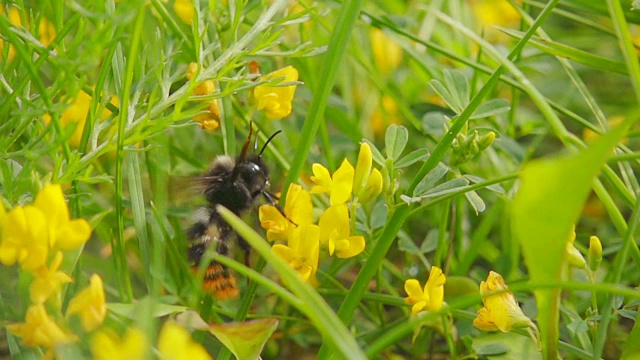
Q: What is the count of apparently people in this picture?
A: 0